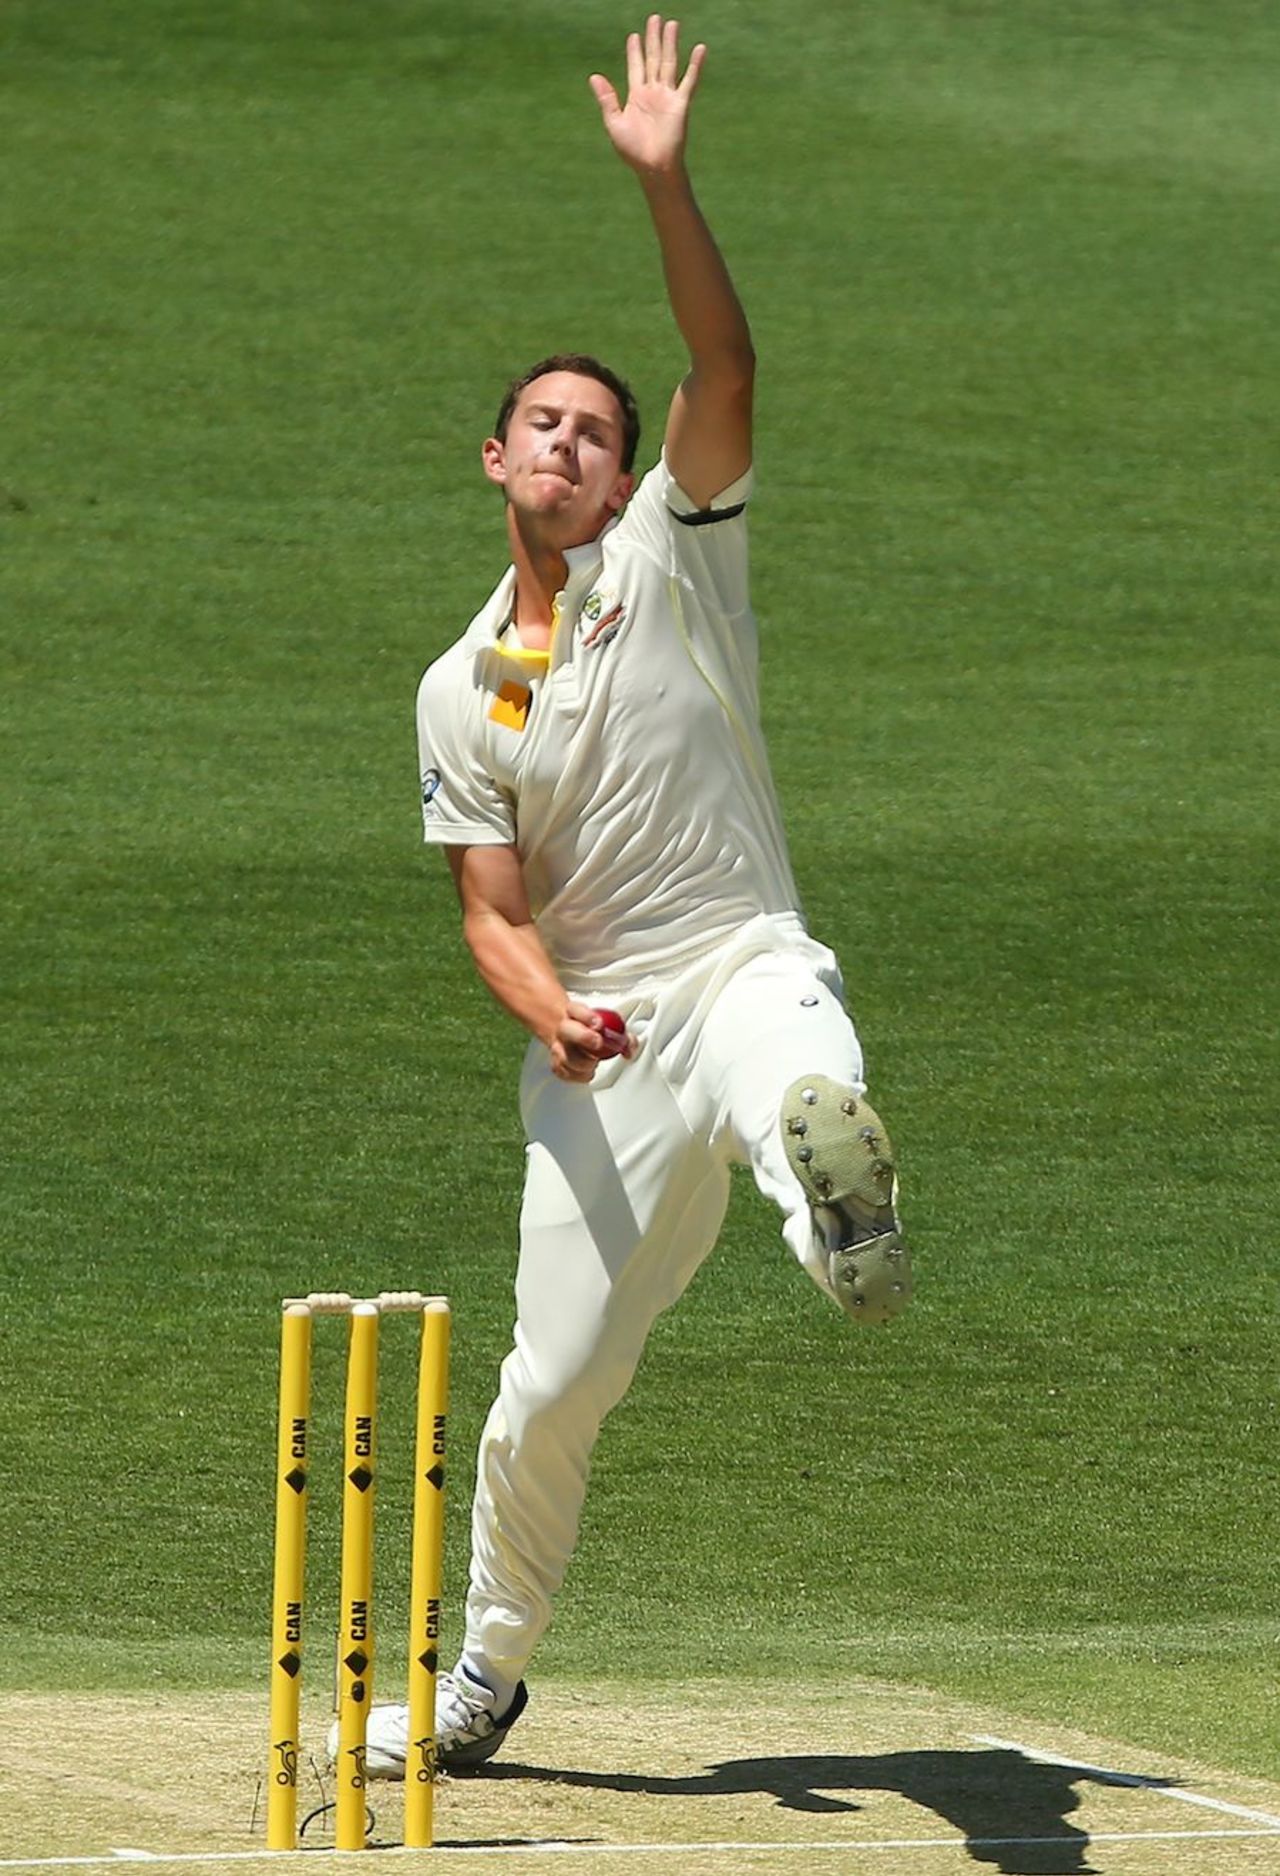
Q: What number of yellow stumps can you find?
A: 3